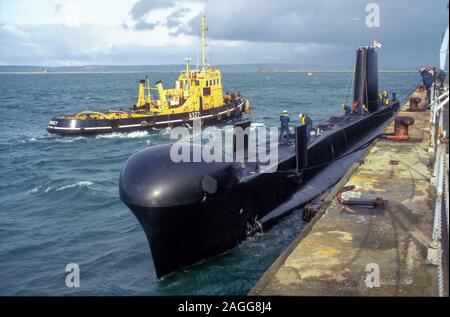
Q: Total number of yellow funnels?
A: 2